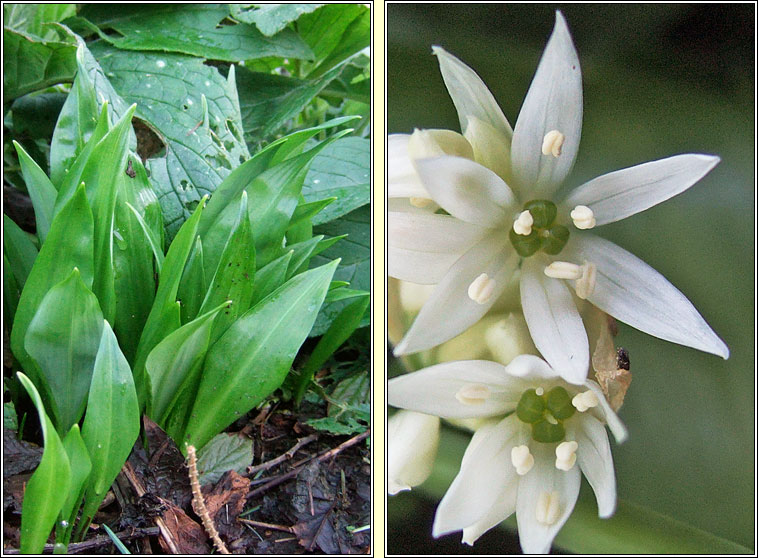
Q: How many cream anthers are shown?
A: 11